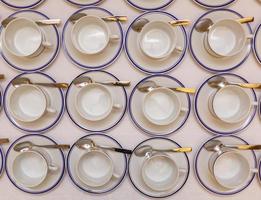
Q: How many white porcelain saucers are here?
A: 12